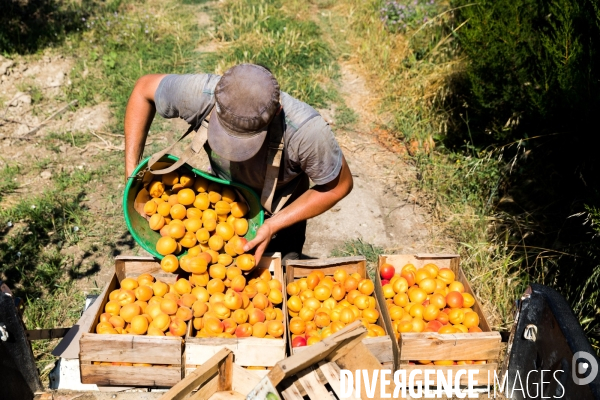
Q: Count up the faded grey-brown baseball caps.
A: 1